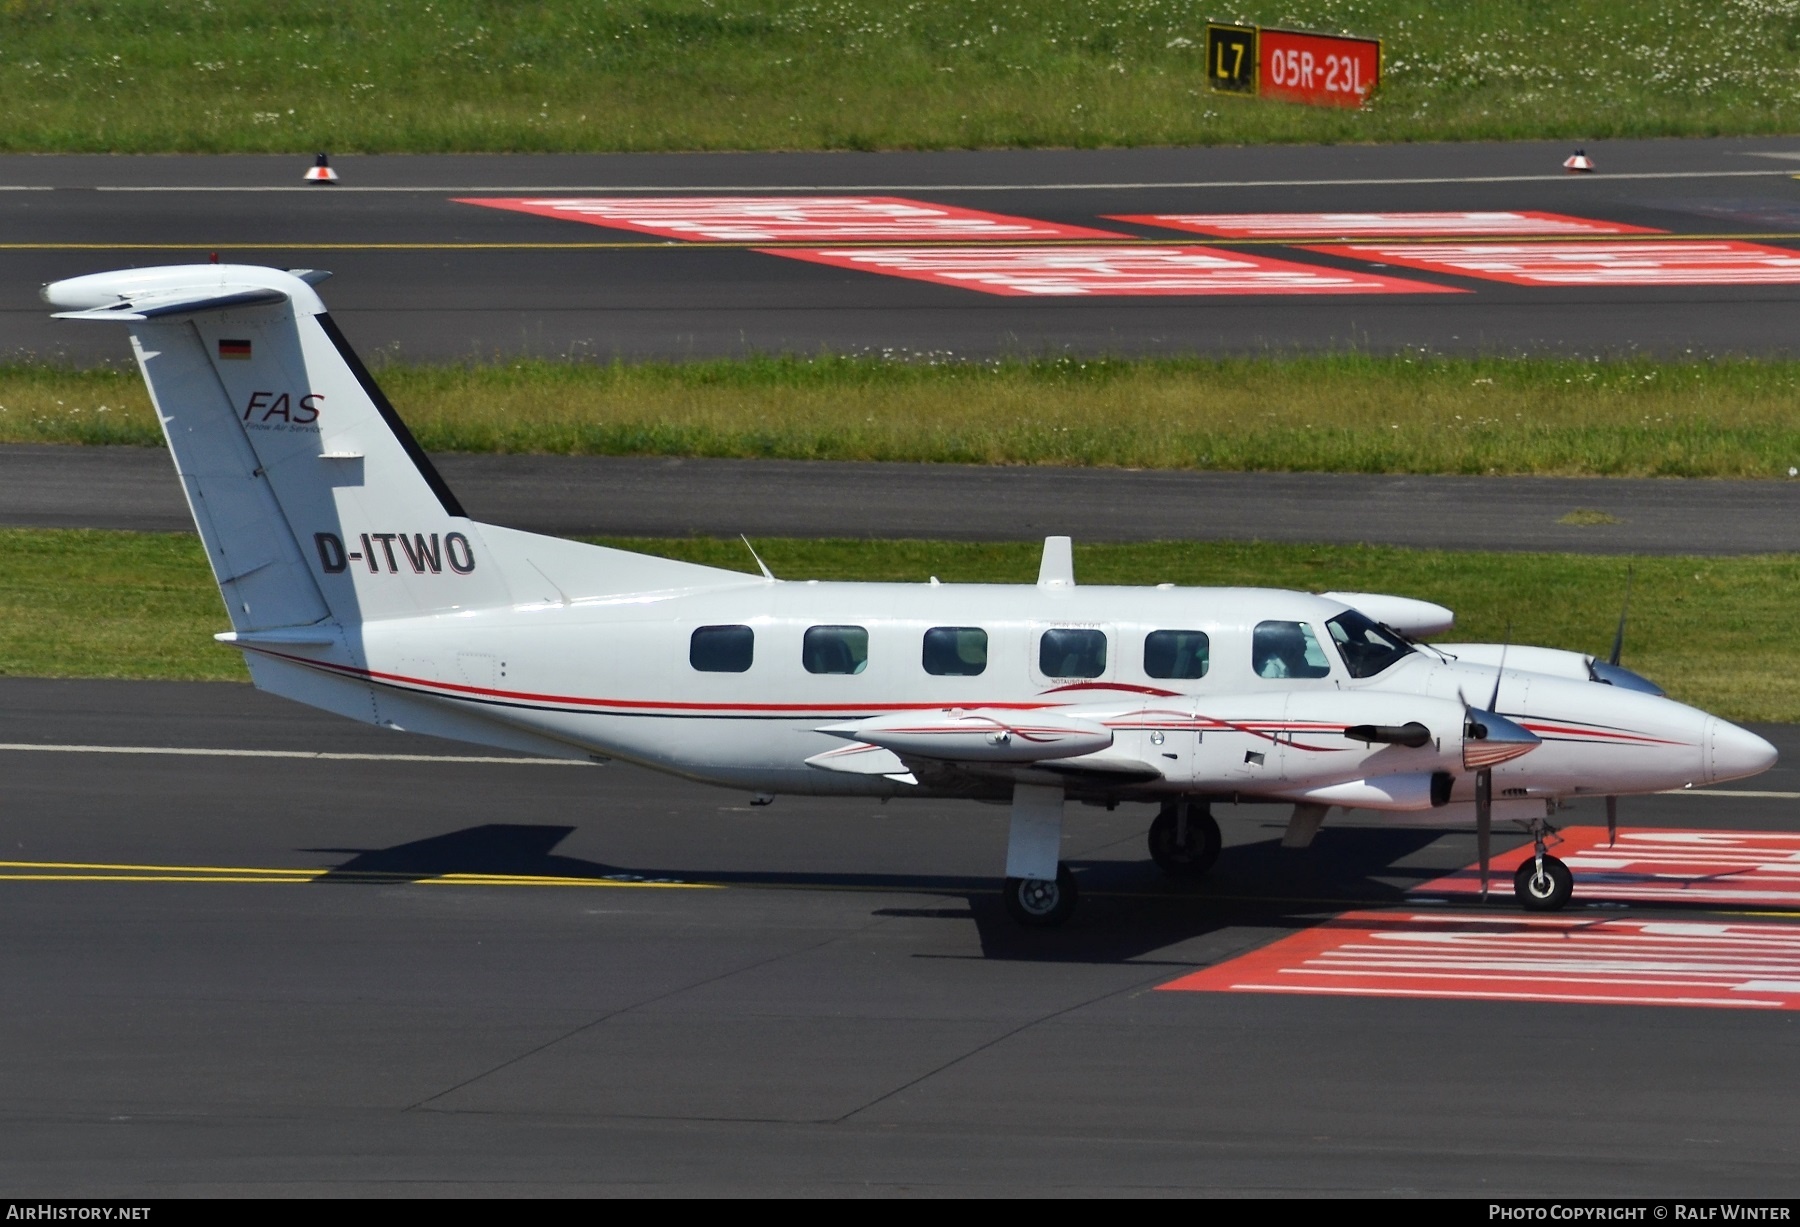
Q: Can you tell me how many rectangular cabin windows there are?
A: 5